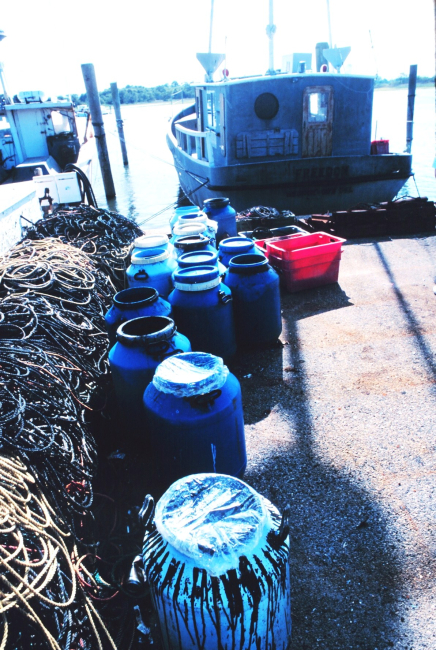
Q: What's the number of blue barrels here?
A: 15